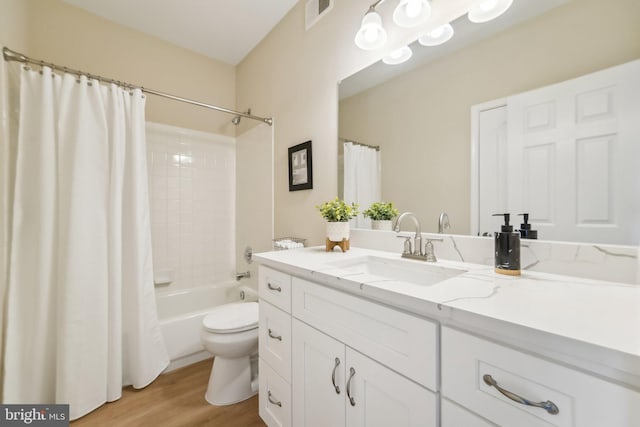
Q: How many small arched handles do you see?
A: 6